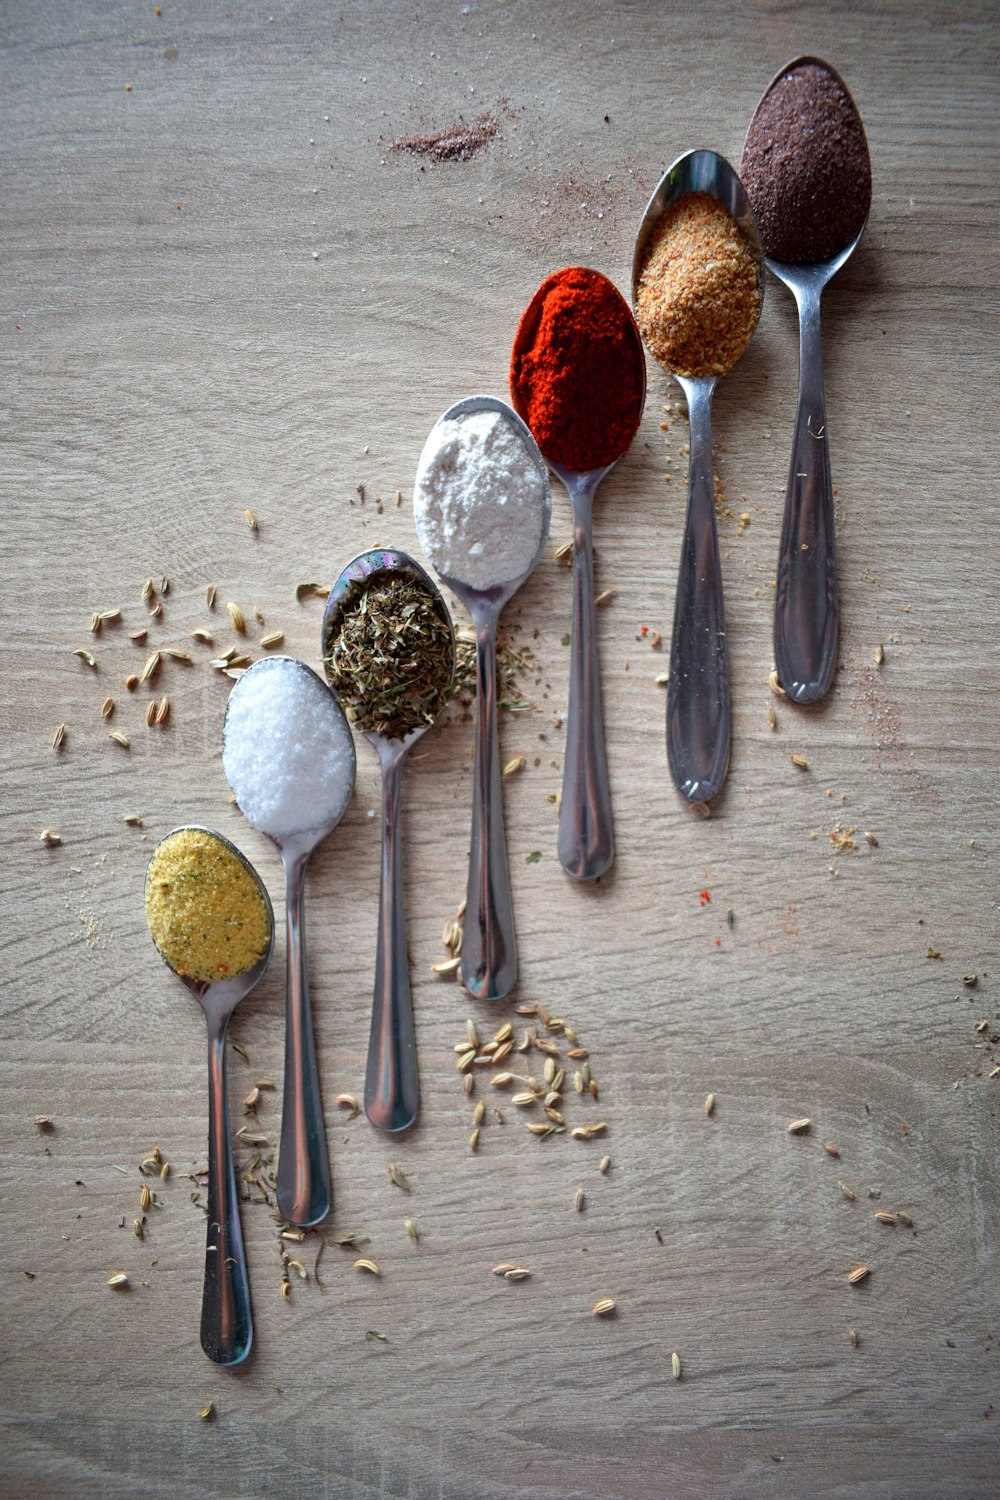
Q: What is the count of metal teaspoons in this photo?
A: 7